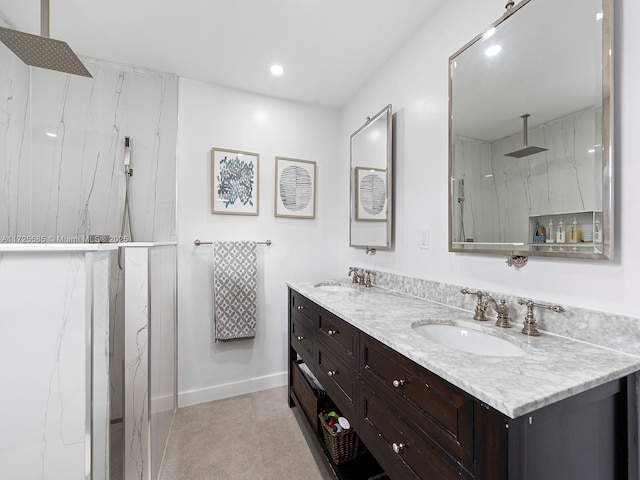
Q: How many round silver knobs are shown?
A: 6